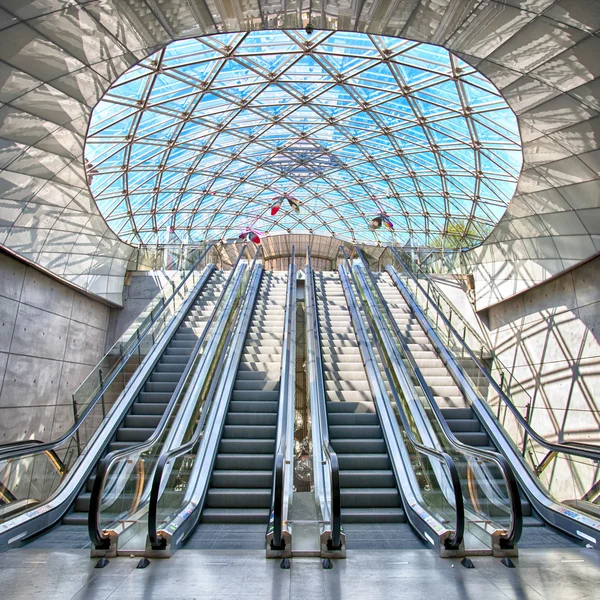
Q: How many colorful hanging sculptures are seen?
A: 3